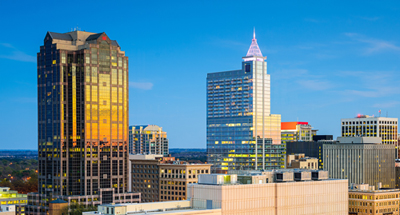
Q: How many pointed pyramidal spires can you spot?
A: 1